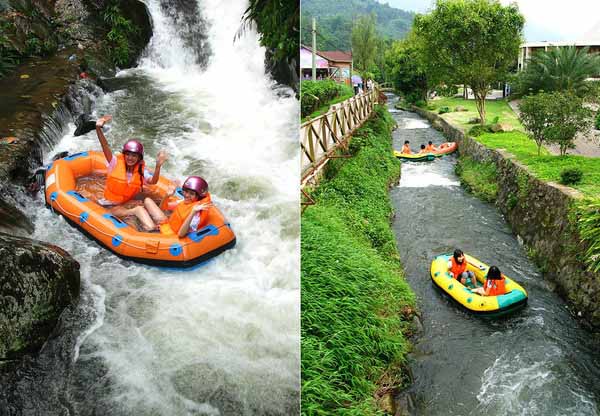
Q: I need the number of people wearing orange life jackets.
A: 7